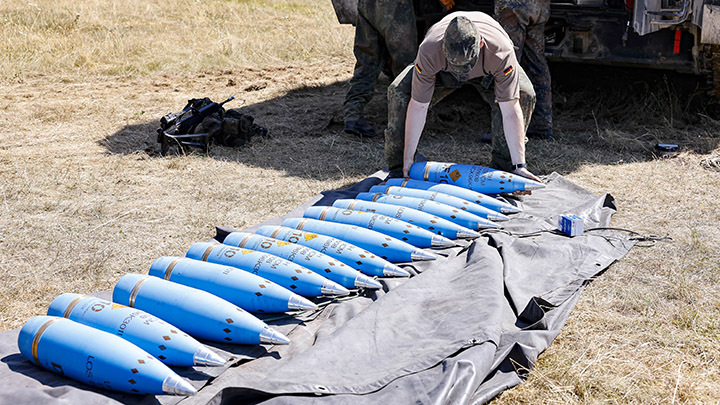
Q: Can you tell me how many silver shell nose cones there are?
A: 14